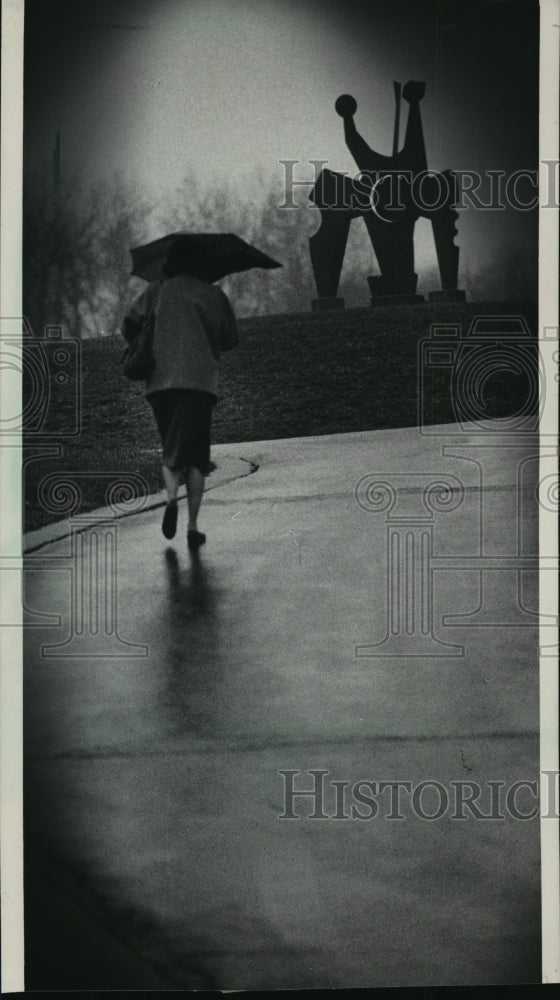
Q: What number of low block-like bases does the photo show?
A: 3